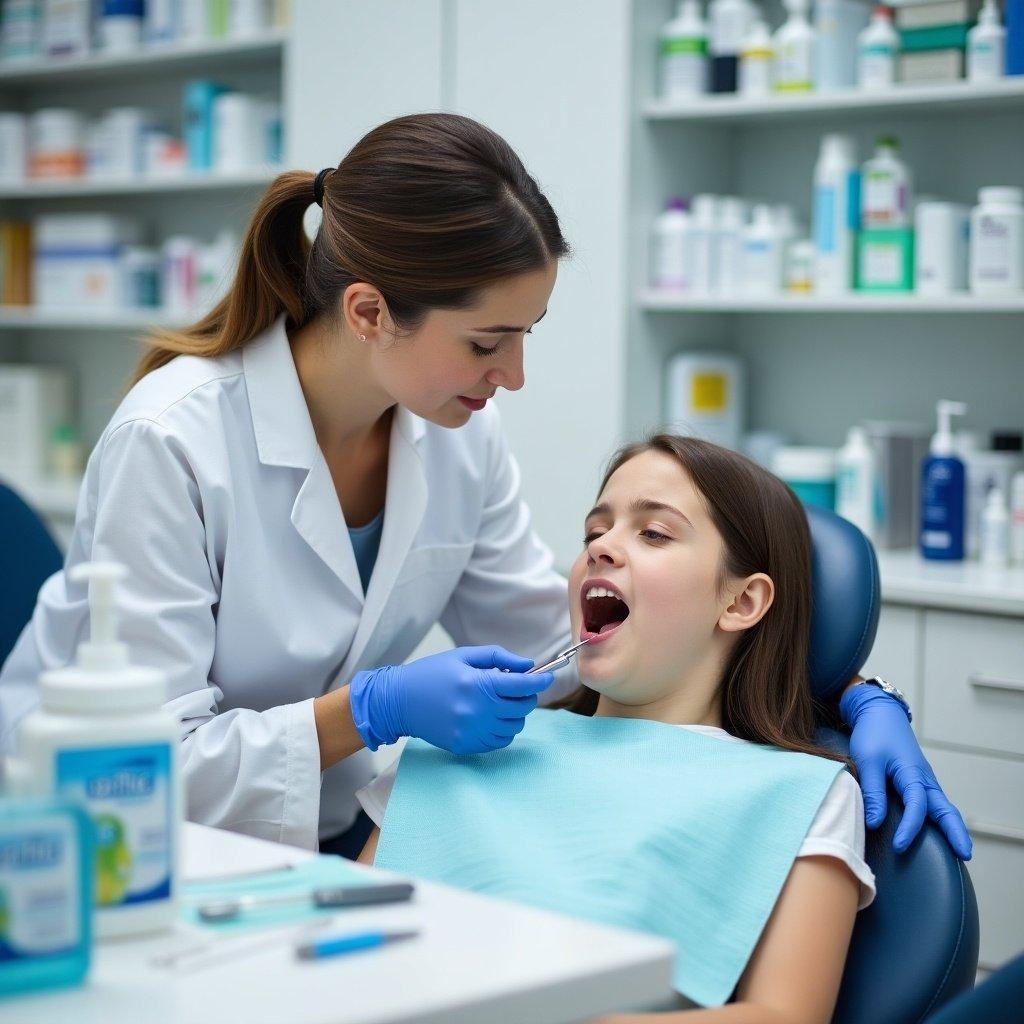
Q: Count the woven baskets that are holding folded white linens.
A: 0